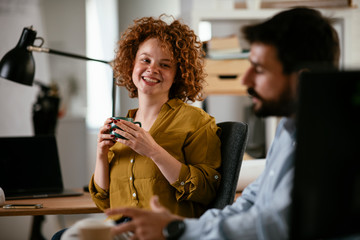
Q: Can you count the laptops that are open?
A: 1